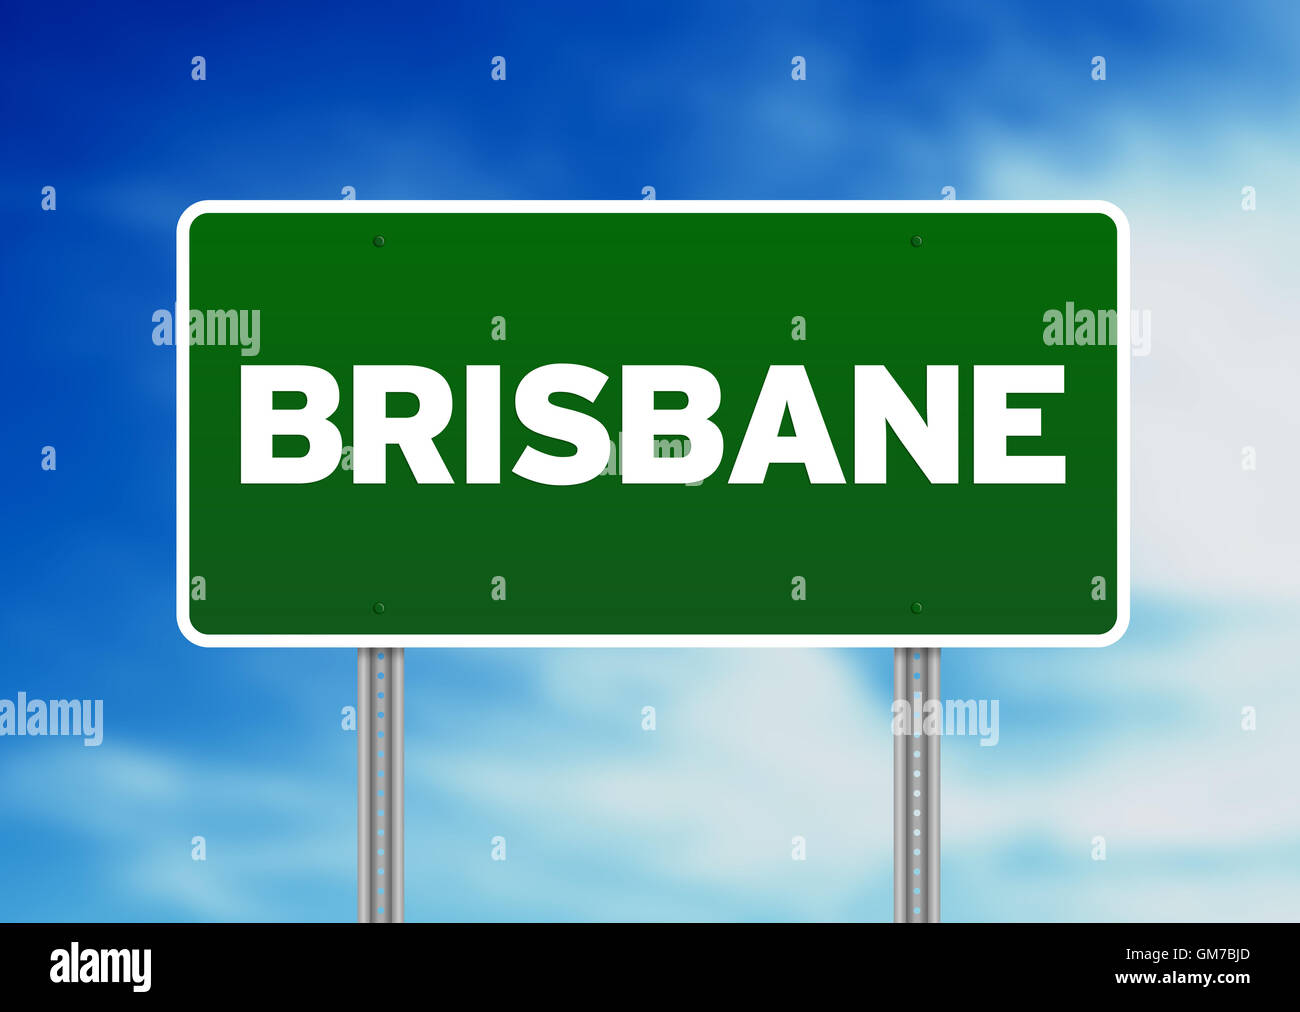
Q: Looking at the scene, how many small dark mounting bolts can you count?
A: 4